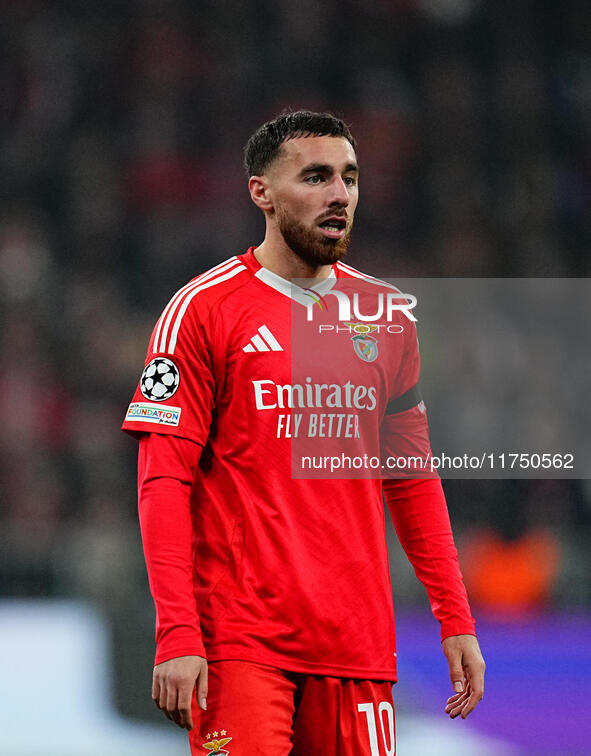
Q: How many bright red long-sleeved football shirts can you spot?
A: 1